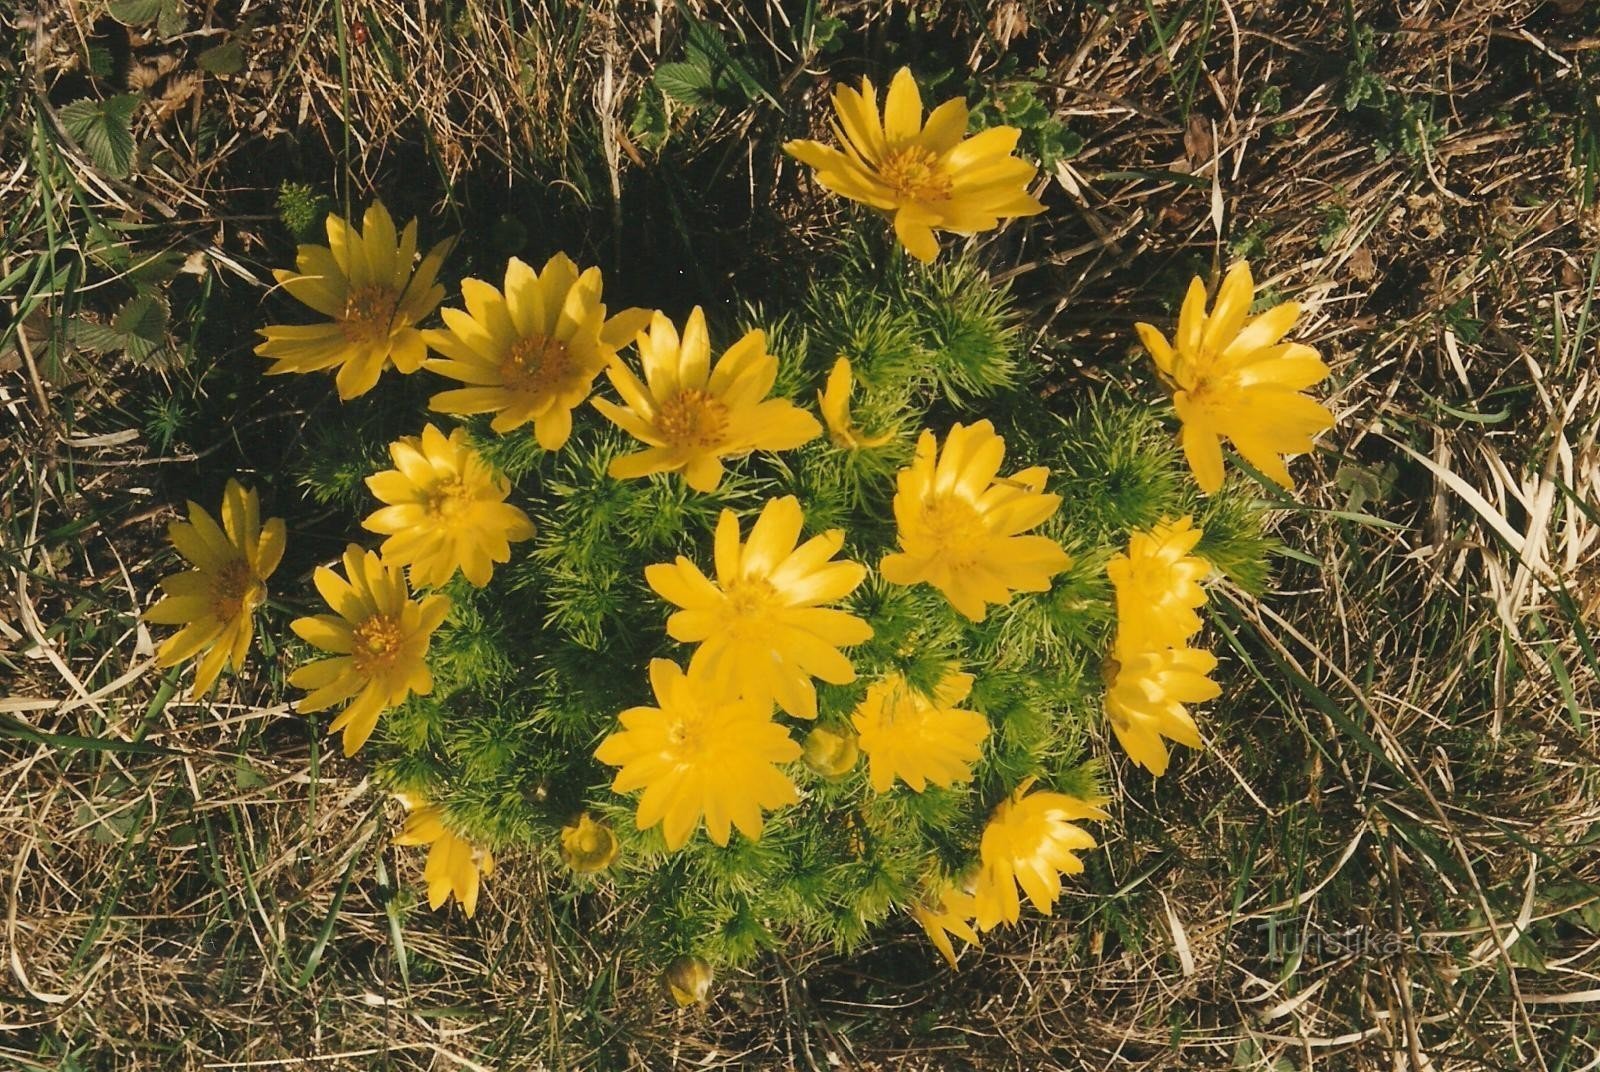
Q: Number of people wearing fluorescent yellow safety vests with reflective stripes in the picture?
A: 0